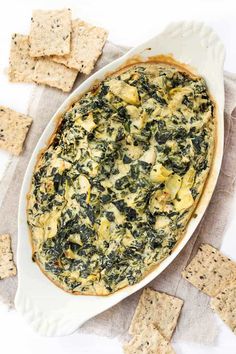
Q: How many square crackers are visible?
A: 10